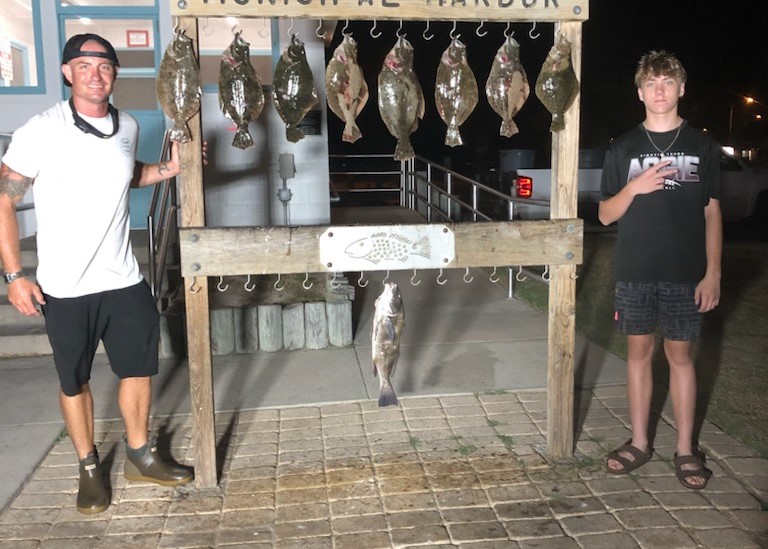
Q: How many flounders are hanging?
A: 8